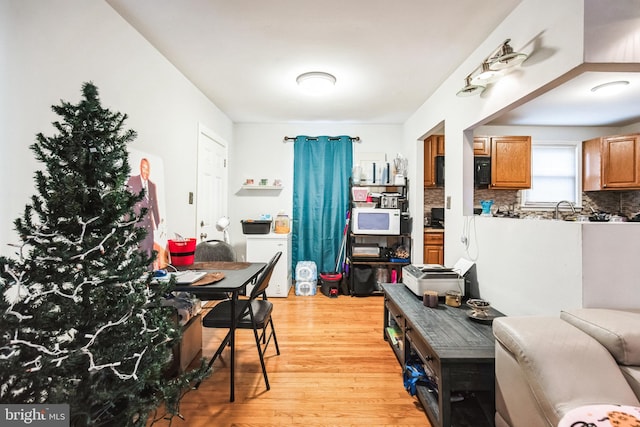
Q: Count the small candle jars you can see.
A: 2